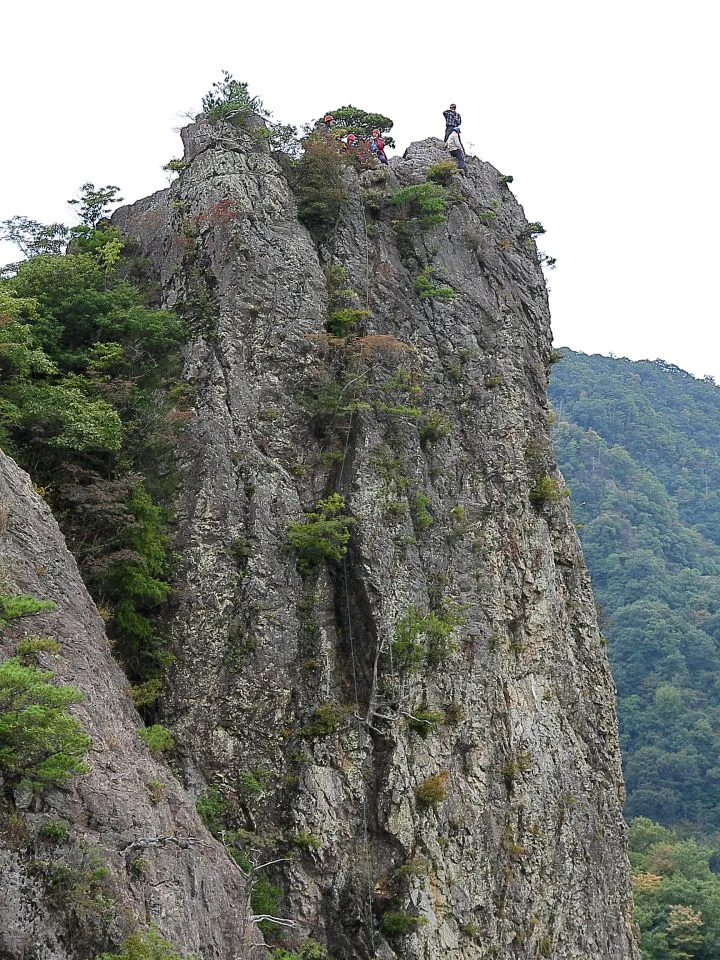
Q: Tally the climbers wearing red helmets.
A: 3